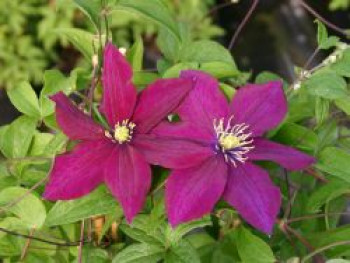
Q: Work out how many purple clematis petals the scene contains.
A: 12